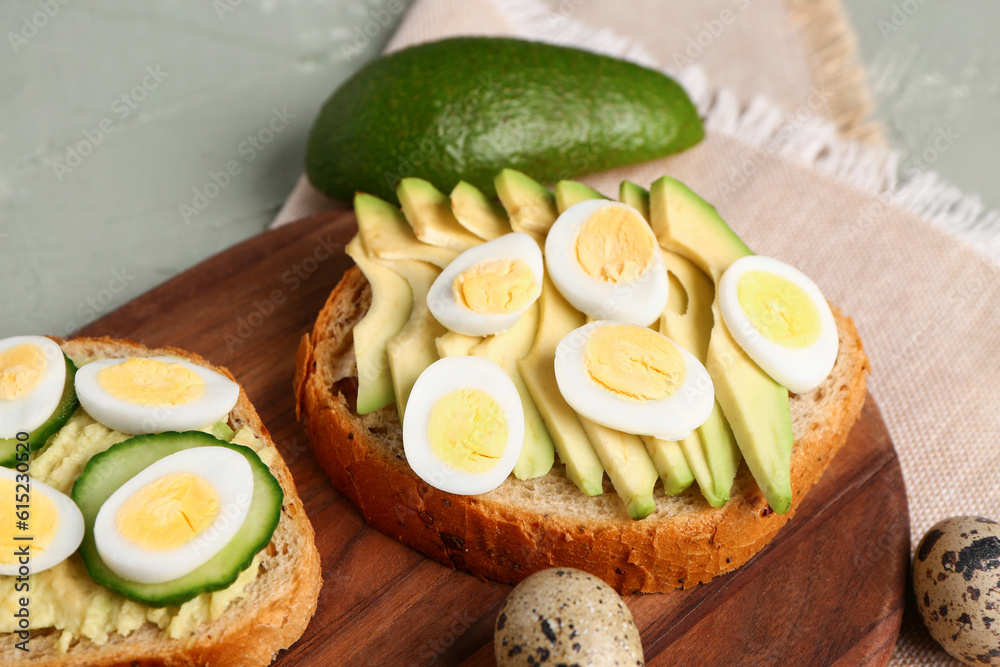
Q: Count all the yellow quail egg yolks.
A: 9